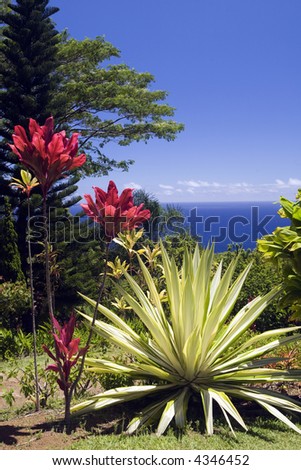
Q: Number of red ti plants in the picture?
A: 3